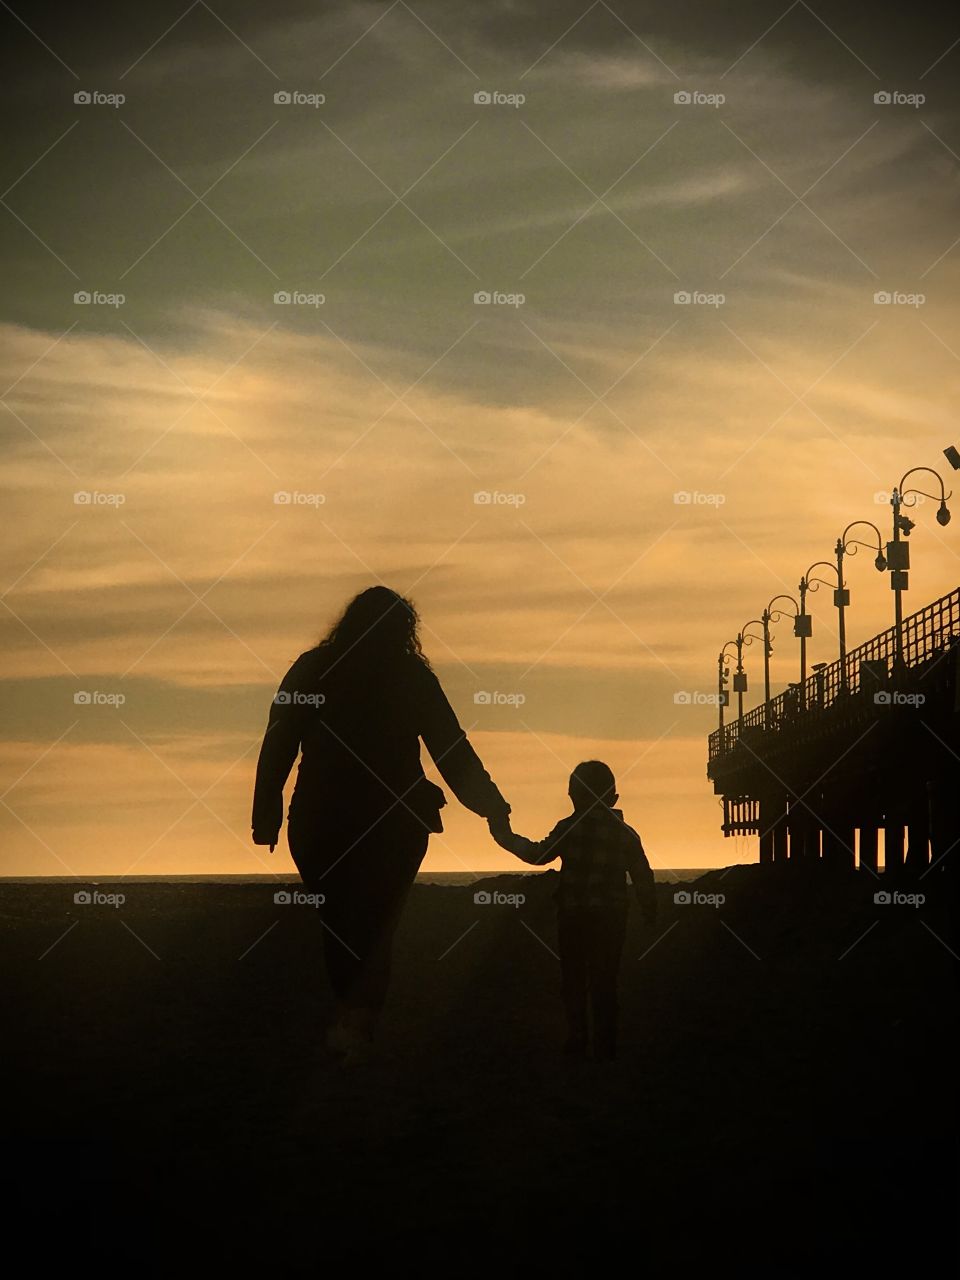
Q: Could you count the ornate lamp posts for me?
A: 6